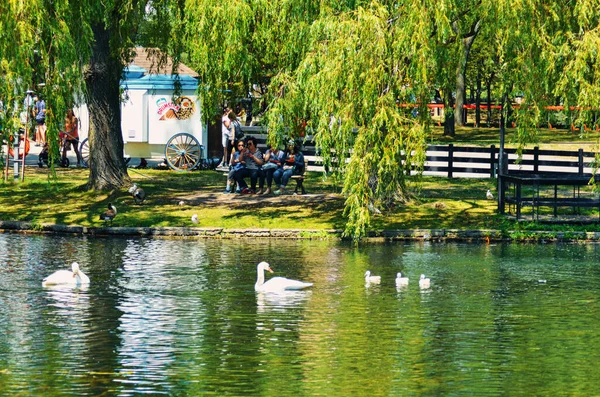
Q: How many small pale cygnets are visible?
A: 3